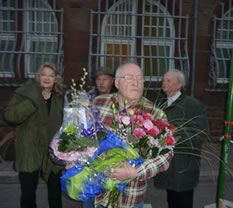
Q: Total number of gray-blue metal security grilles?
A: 3